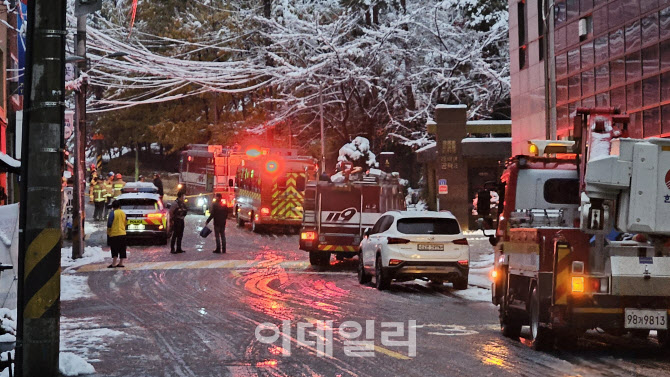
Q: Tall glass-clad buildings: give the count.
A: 1